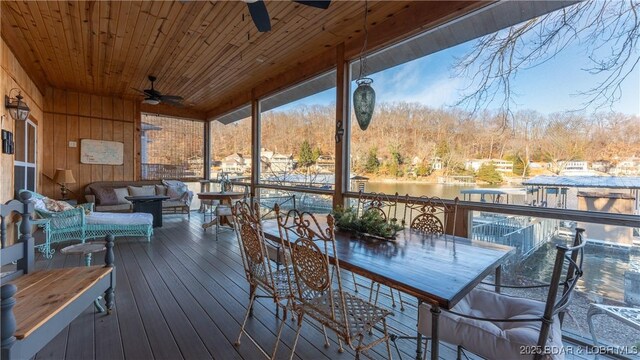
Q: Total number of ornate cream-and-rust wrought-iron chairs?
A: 4